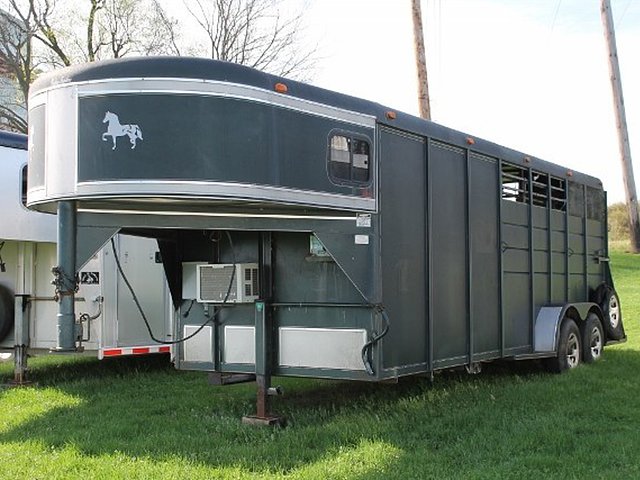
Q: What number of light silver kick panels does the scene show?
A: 3